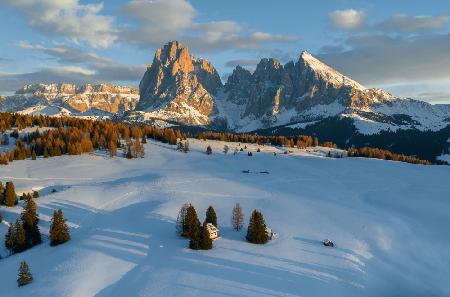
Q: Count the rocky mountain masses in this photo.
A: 3